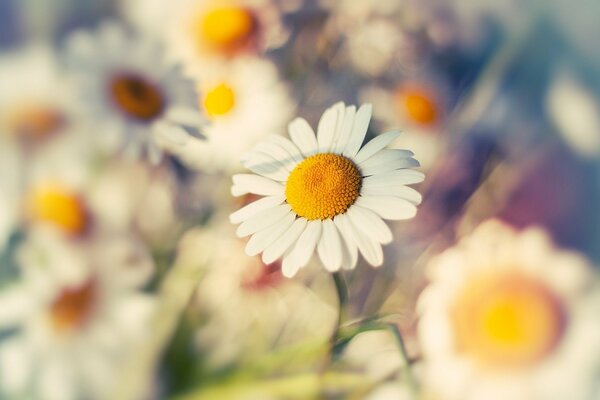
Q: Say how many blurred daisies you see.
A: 8